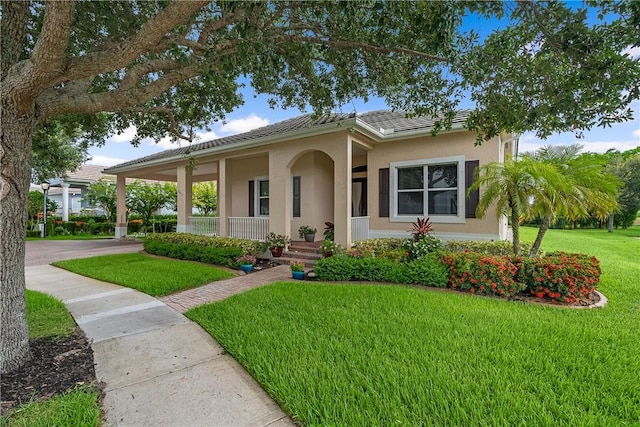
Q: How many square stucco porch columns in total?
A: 5